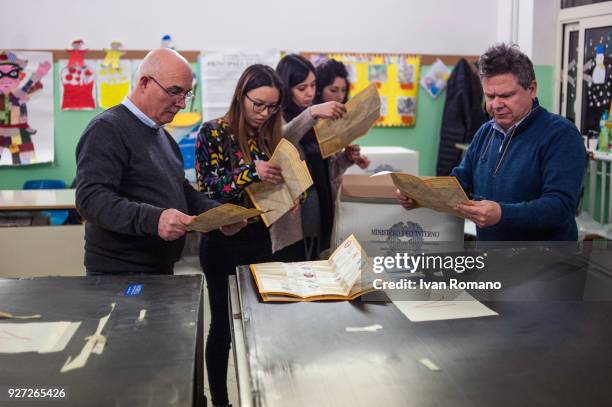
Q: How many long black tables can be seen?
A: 2